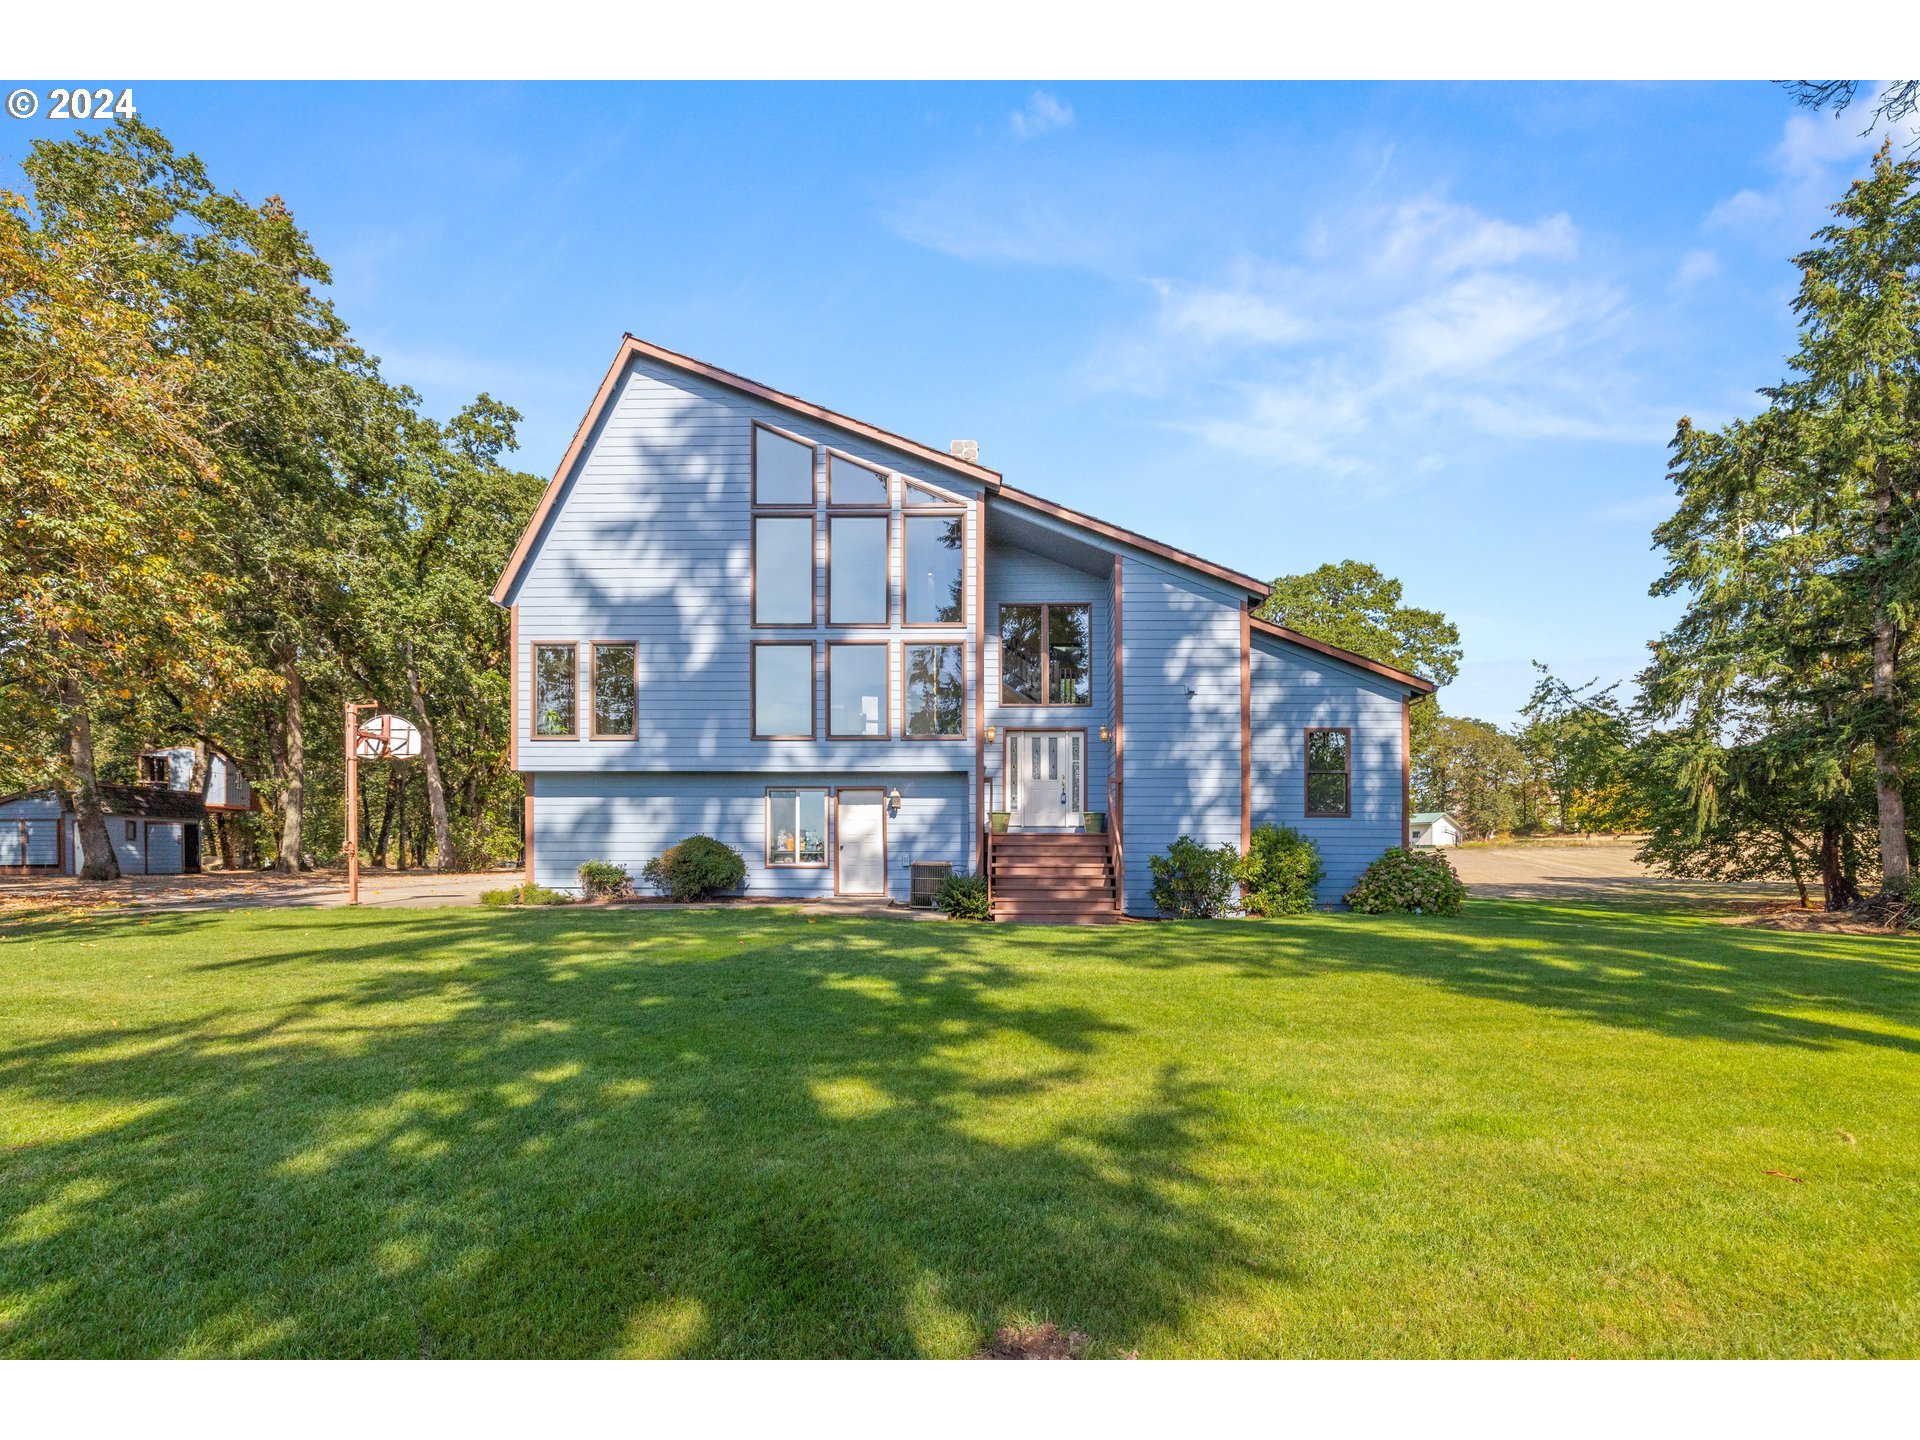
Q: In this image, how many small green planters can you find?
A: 2